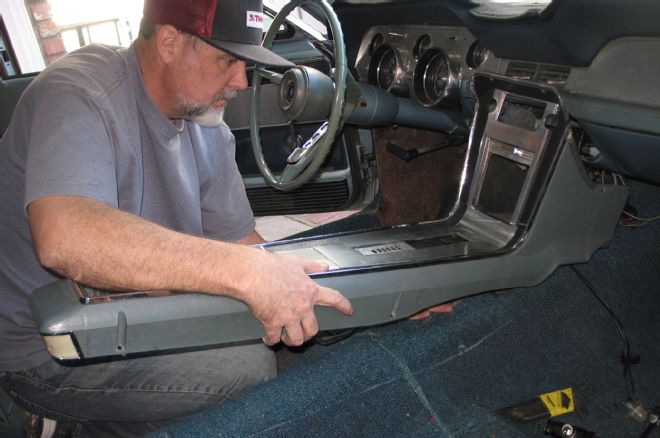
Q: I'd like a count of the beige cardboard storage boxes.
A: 0